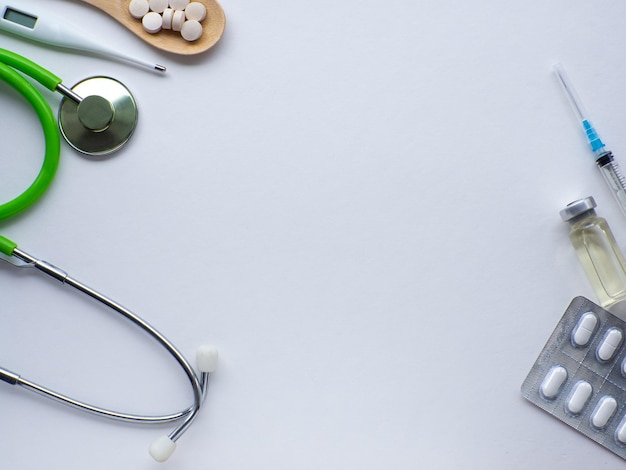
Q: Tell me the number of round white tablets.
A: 8